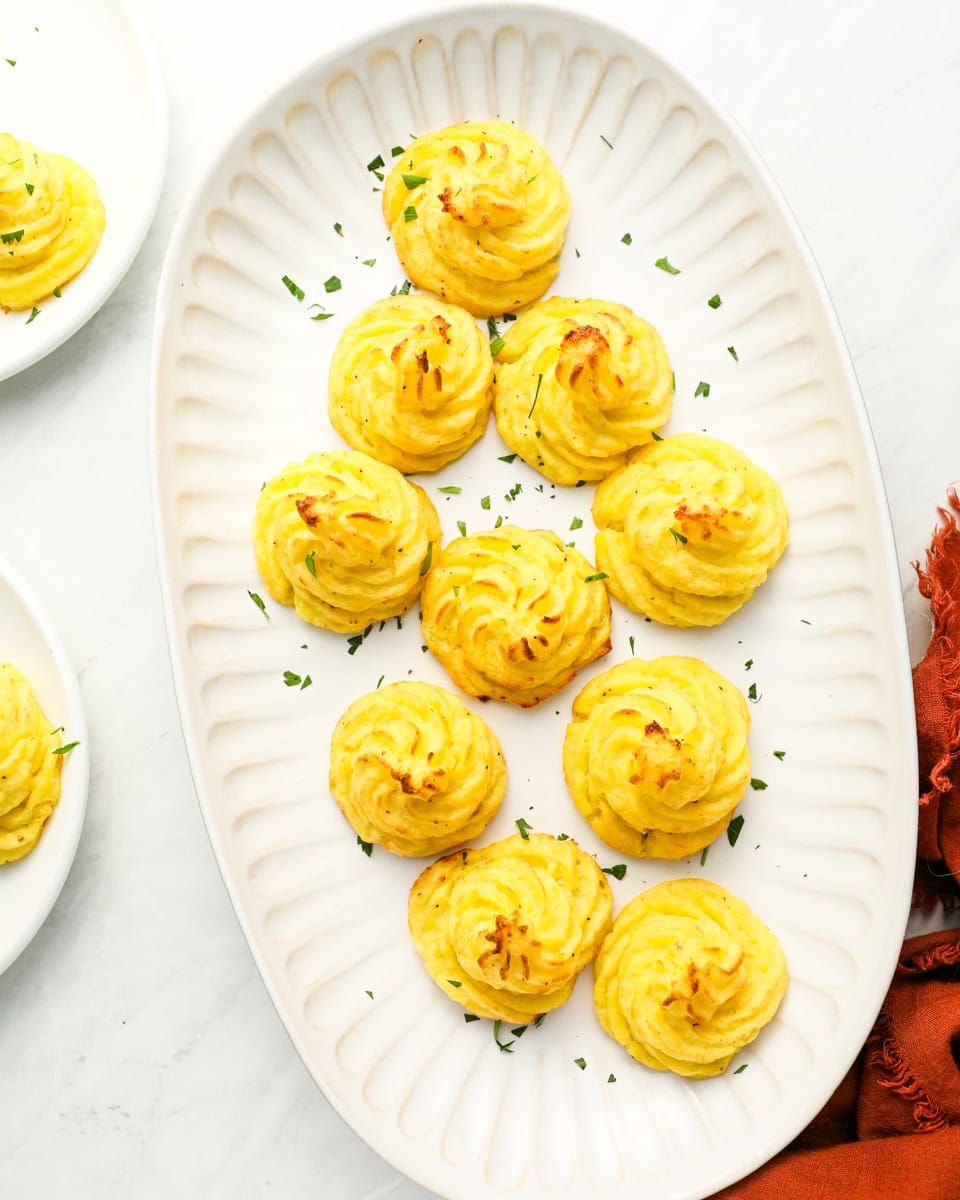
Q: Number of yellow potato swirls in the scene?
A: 12